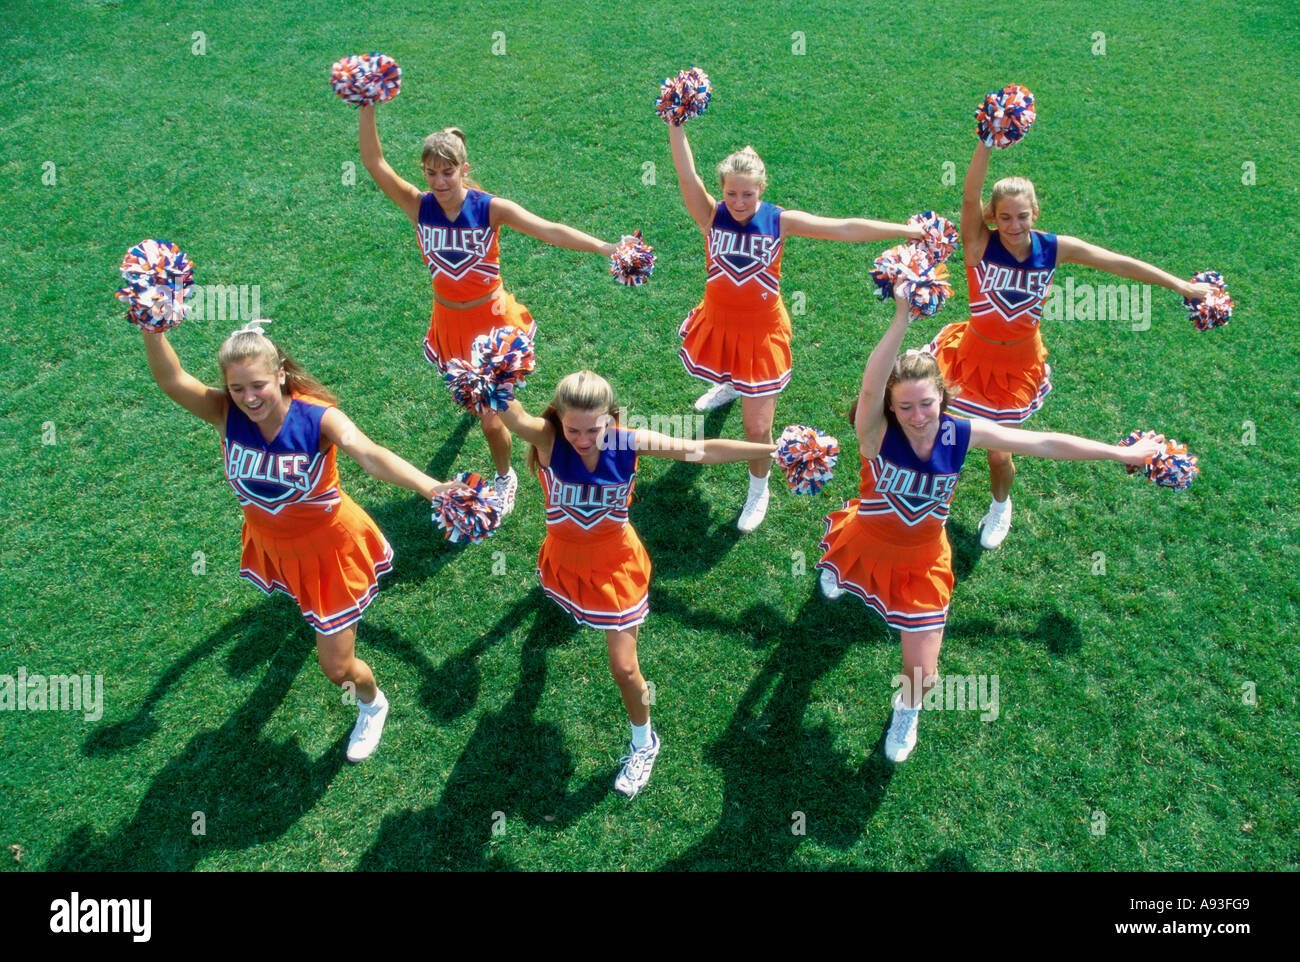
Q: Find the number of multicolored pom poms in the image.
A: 12